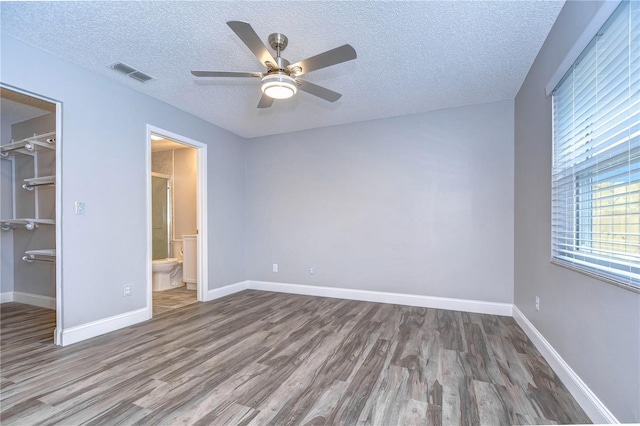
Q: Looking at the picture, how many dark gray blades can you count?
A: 5